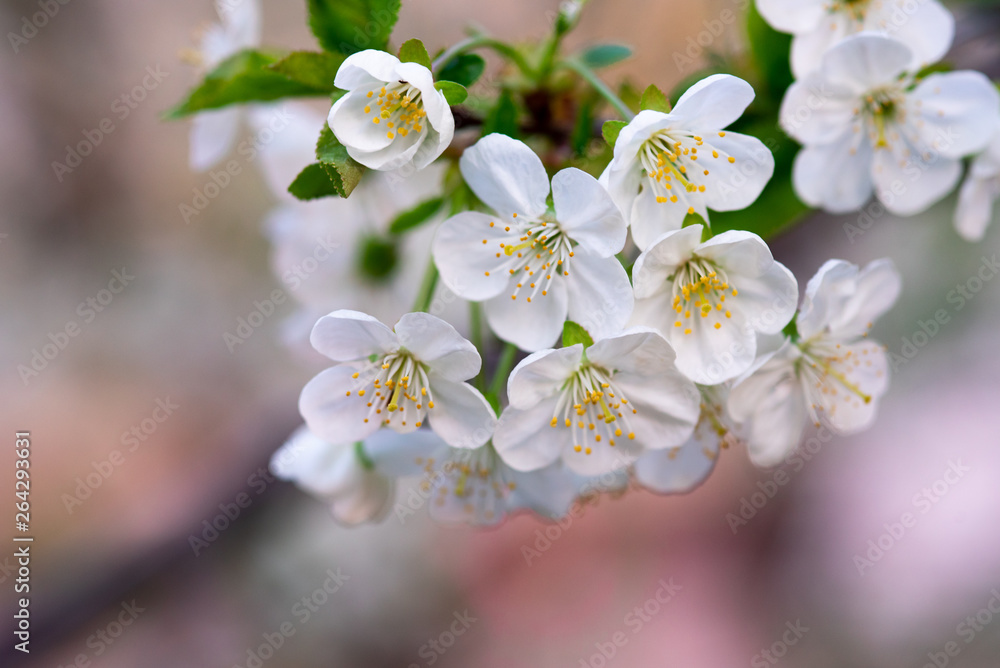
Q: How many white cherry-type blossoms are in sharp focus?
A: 6